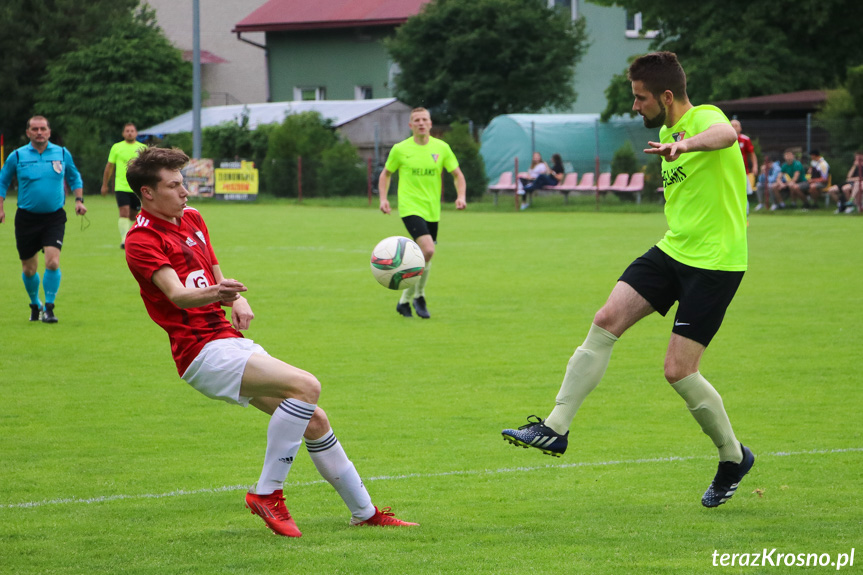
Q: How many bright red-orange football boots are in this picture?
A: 2